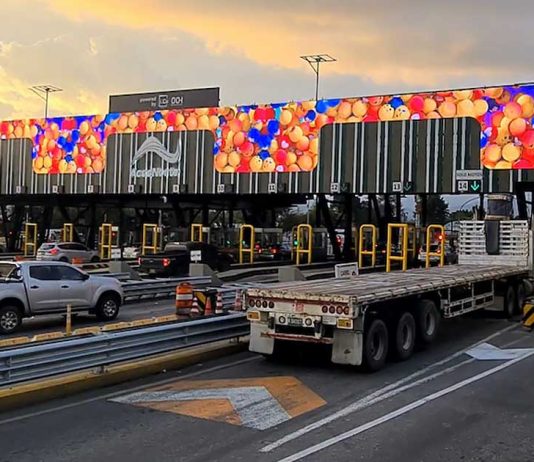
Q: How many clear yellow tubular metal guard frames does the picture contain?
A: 10